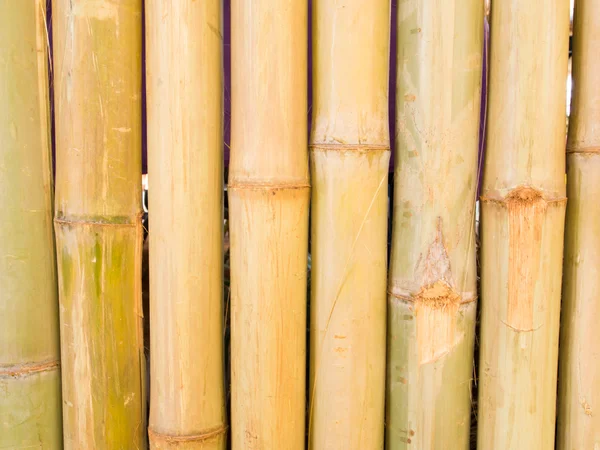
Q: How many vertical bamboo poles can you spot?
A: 8